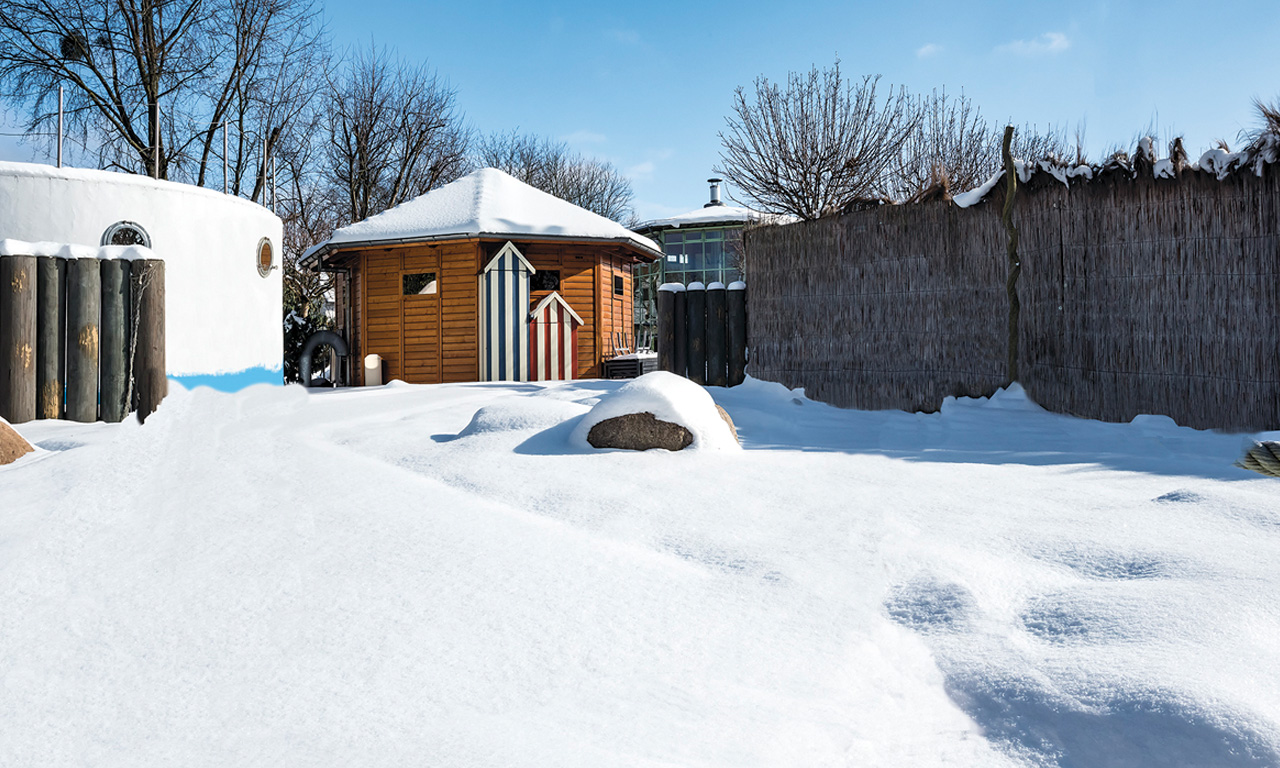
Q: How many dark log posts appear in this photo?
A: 10